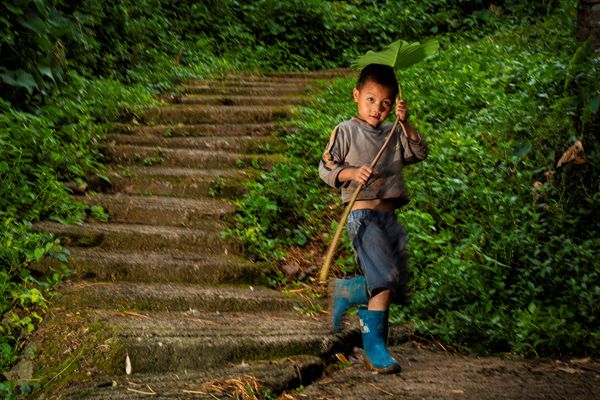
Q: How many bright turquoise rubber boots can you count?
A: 2